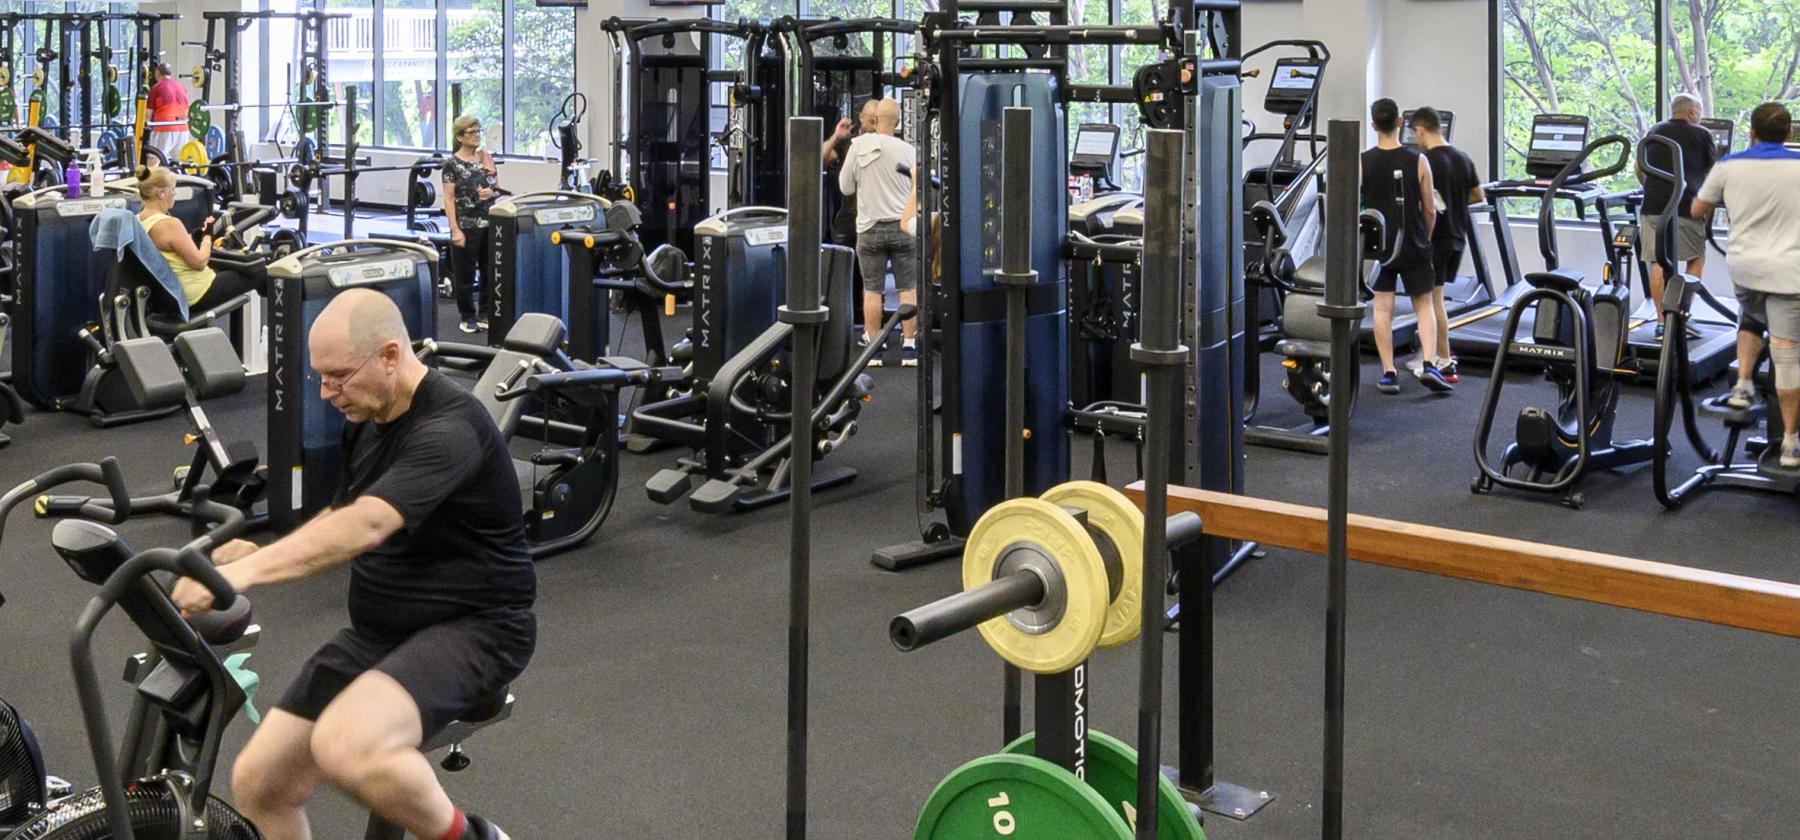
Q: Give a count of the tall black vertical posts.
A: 4